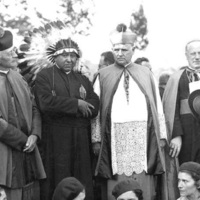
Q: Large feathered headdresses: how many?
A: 1